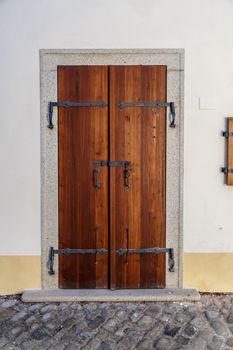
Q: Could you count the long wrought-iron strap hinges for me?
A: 4